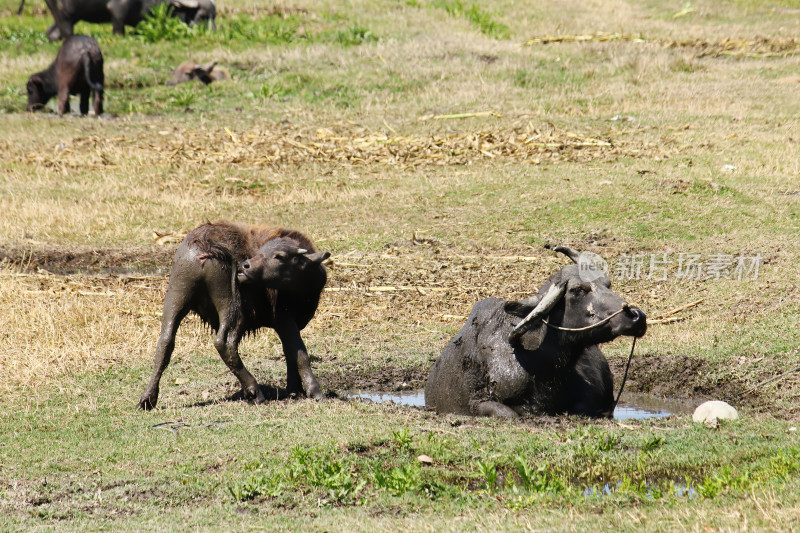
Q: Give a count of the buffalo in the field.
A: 5